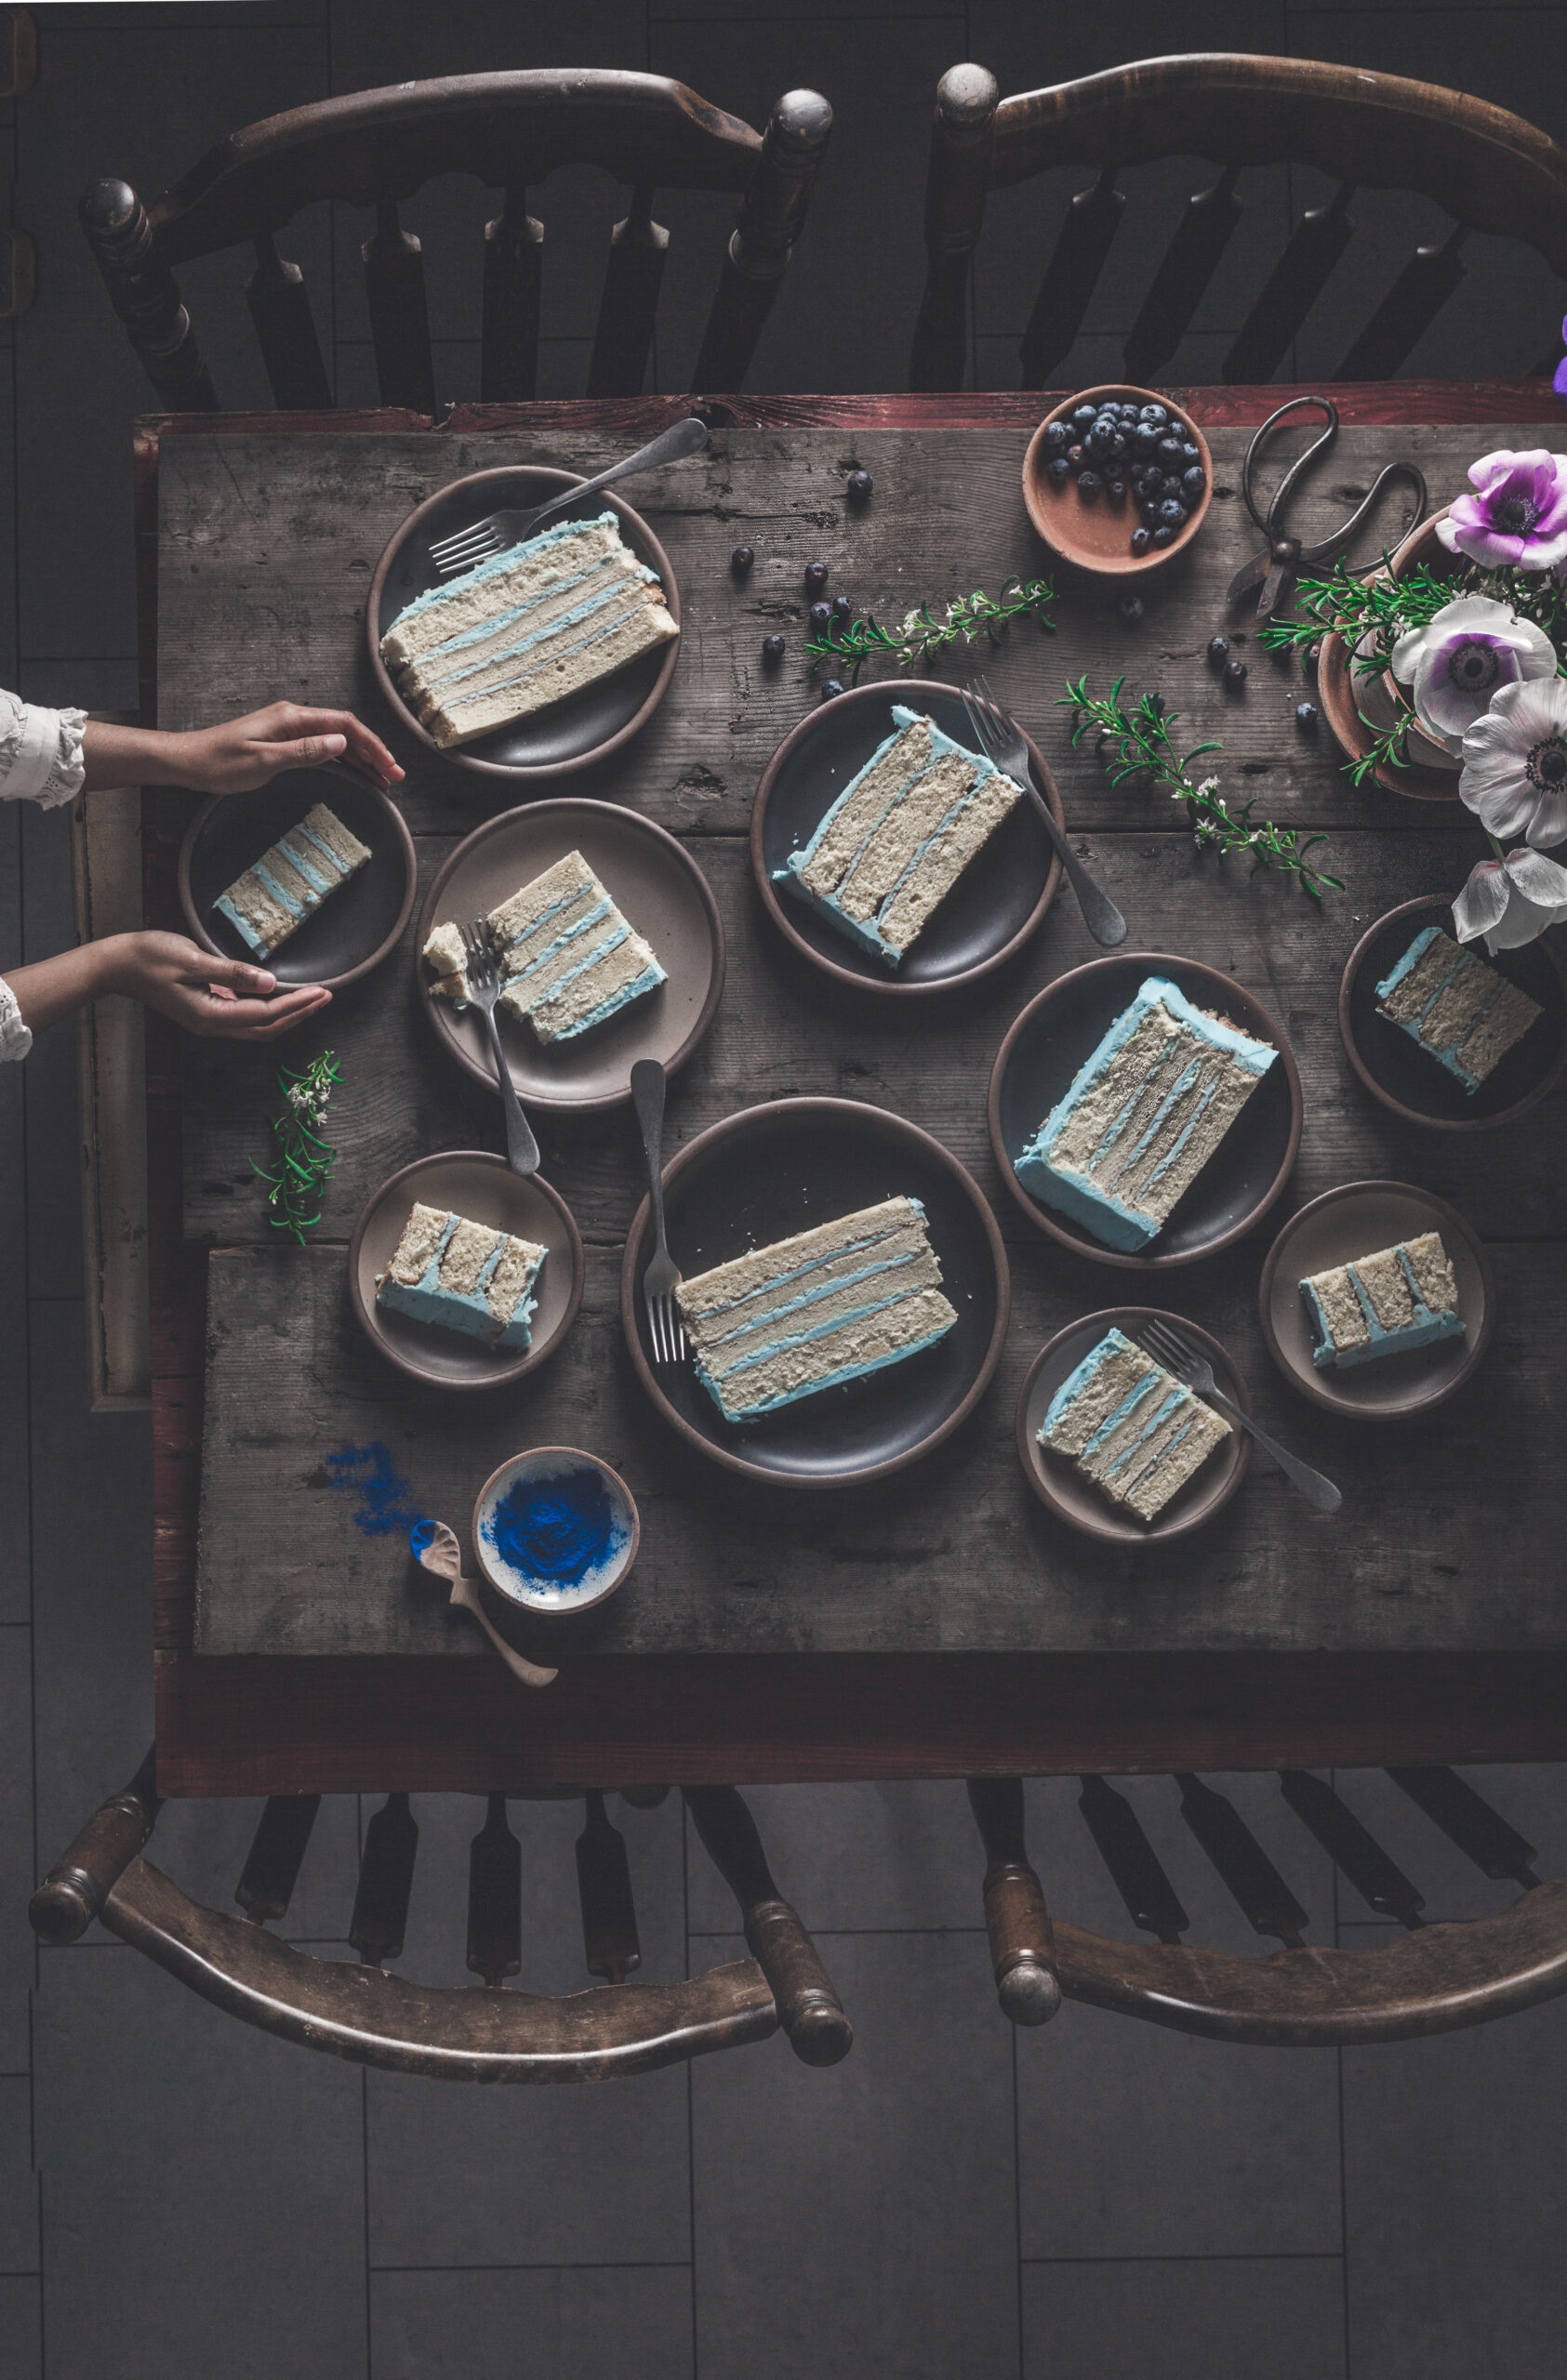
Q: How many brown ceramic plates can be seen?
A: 4